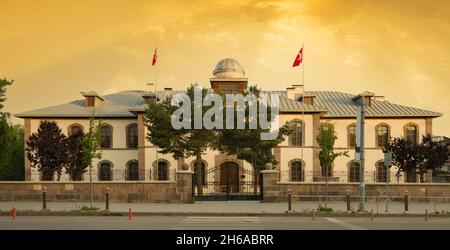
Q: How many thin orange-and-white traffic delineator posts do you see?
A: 5